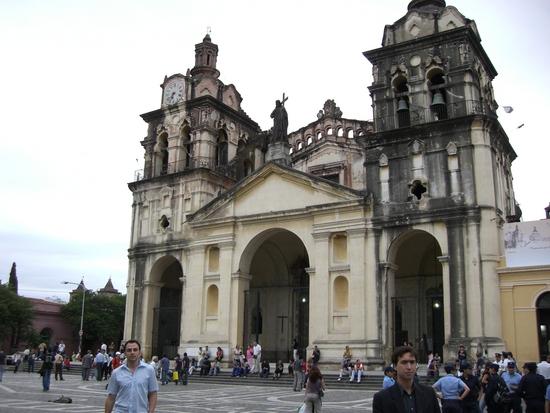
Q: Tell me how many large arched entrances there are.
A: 3